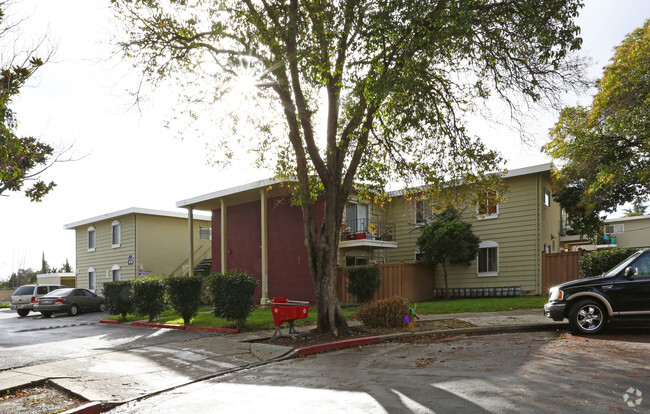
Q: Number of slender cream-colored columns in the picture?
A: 3